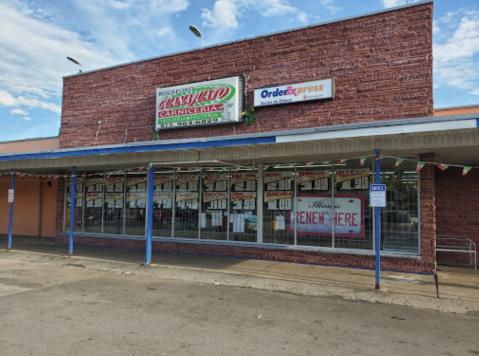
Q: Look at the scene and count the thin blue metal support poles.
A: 4